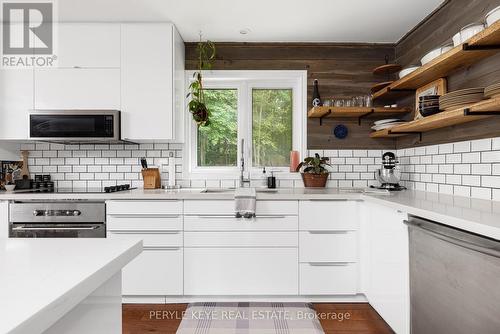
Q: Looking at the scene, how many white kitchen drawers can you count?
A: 11